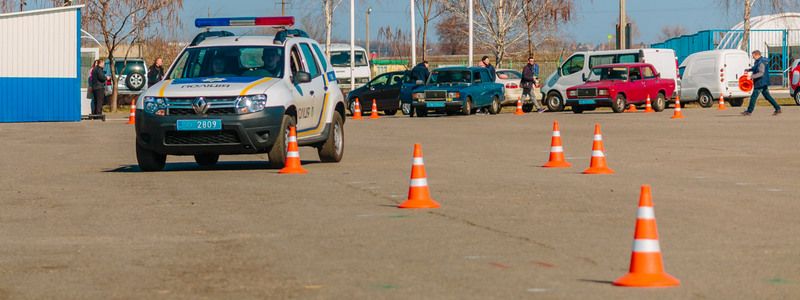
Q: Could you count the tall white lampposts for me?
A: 3